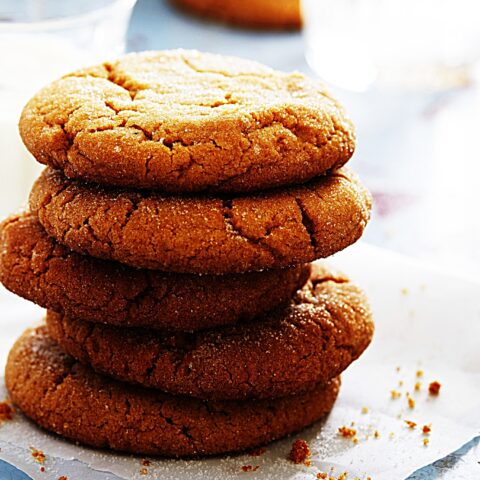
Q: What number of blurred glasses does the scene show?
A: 2